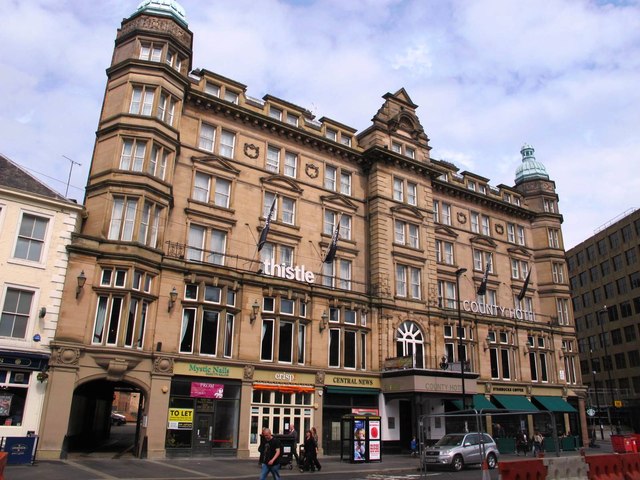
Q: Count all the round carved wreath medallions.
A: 4